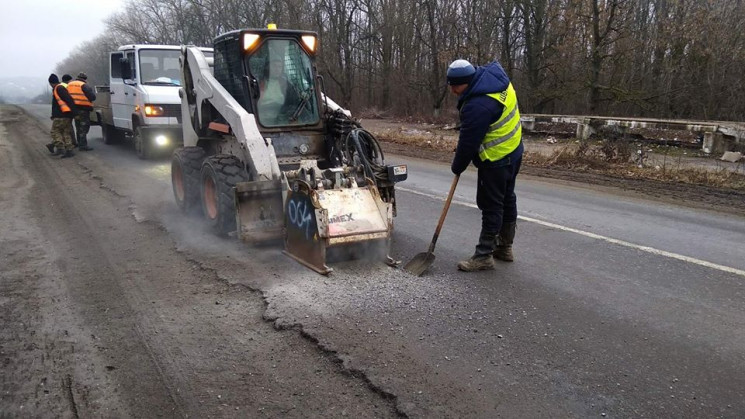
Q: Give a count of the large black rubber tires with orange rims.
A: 2